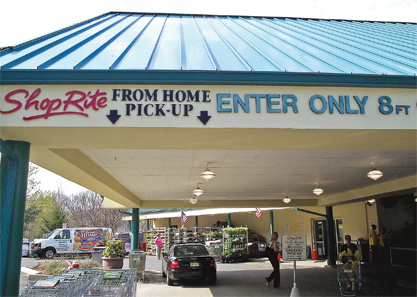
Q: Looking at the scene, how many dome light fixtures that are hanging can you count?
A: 6